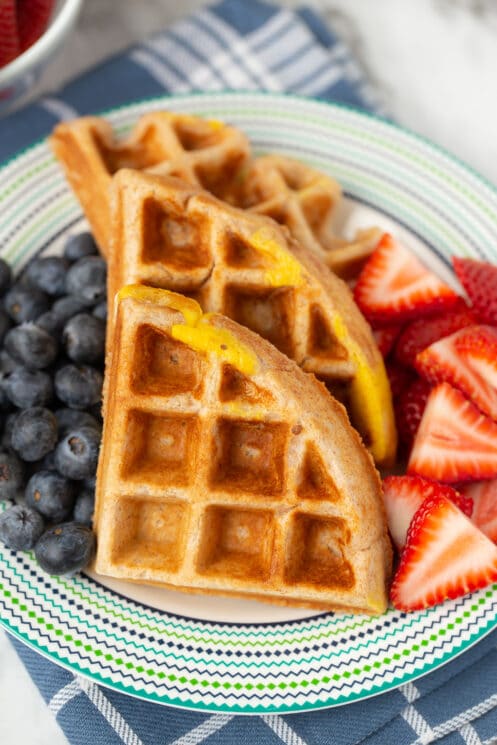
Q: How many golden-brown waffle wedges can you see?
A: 3